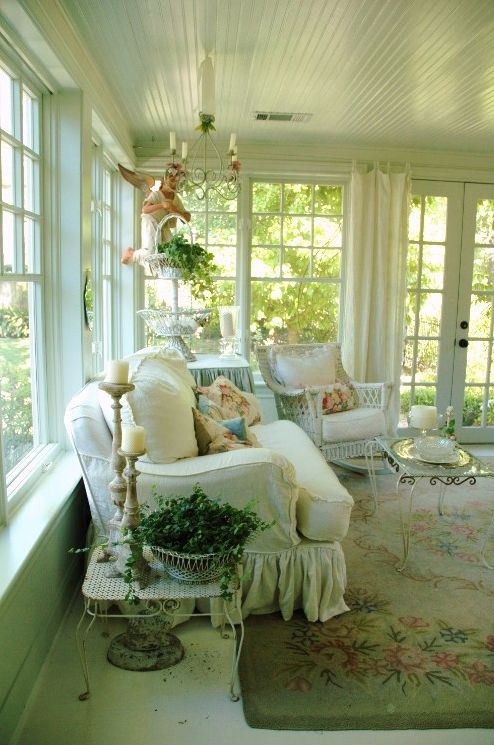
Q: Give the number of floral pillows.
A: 3